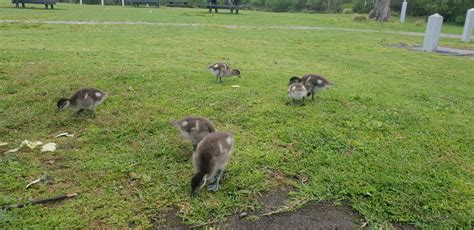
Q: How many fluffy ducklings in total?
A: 6